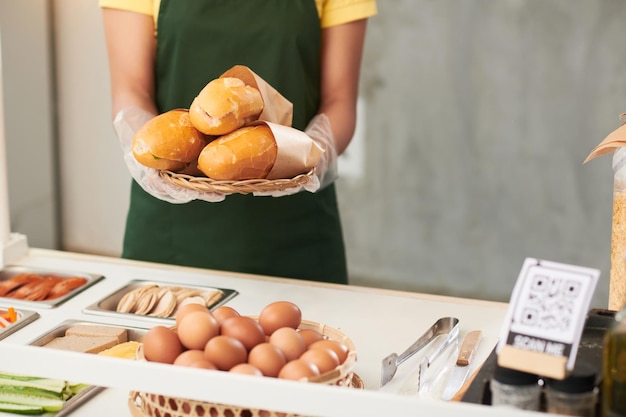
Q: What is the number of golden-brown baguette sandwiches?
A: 3